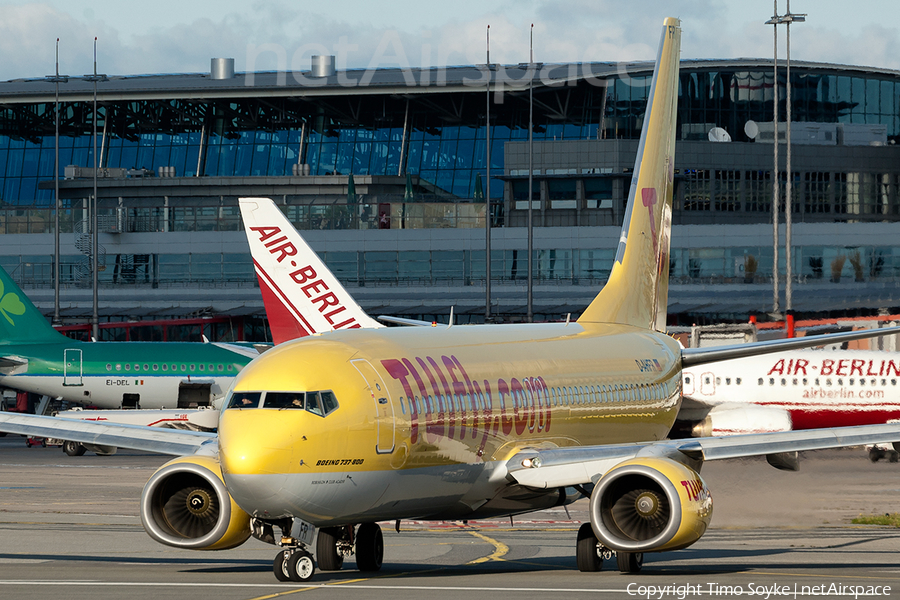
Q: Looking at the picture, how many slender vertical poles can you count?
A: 6